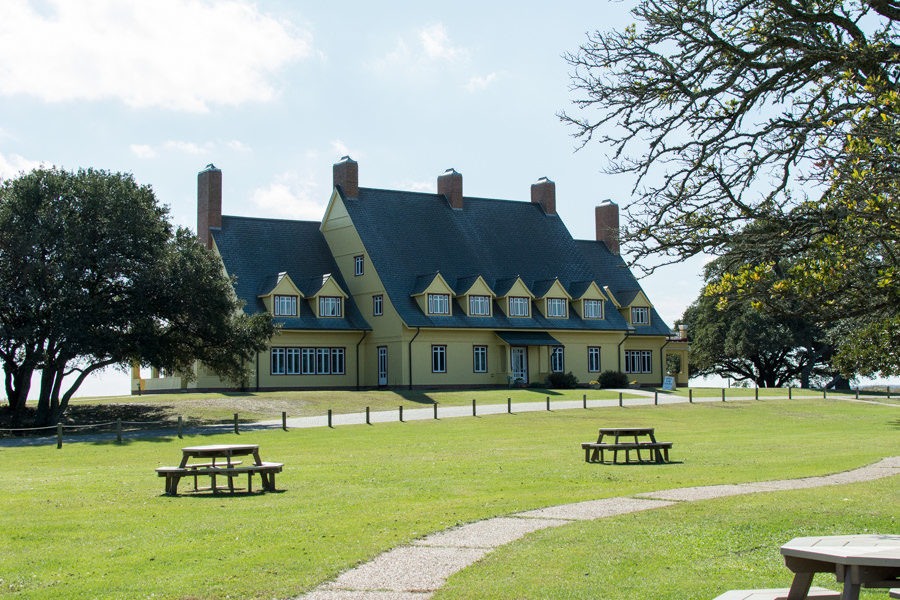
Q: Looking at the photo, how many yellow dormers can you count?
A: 8